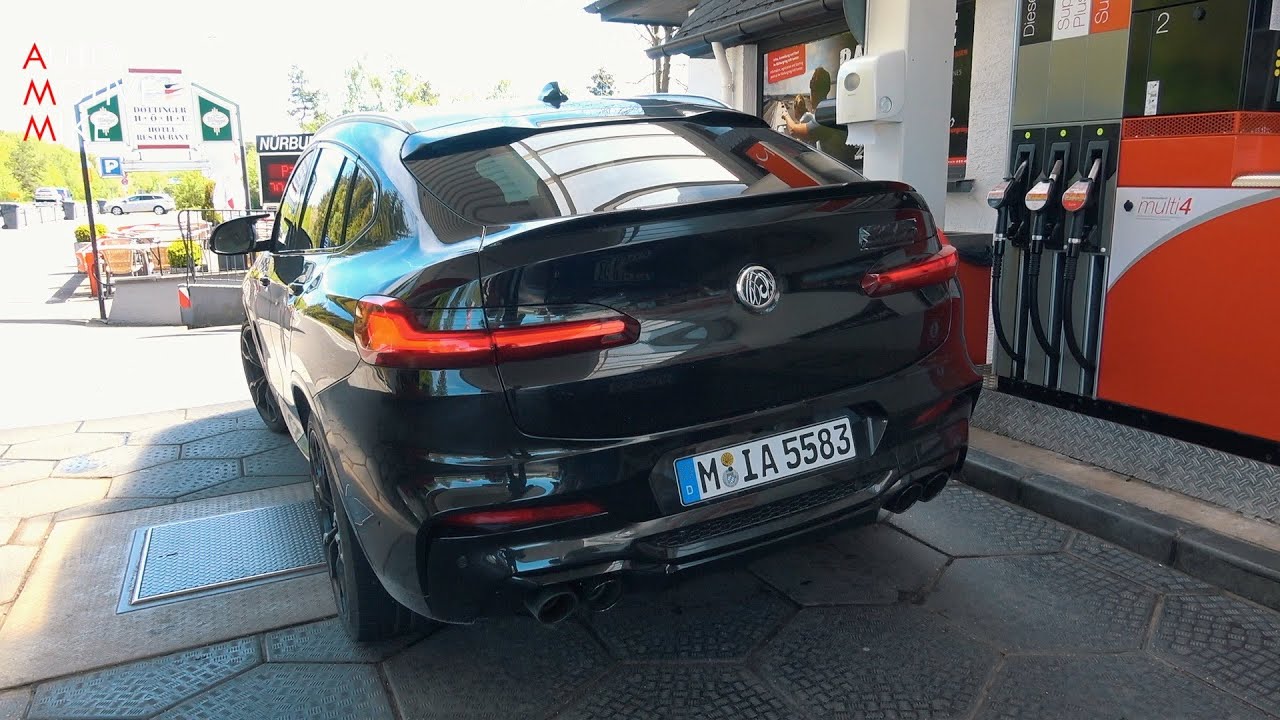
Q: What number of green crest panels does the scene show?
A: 2